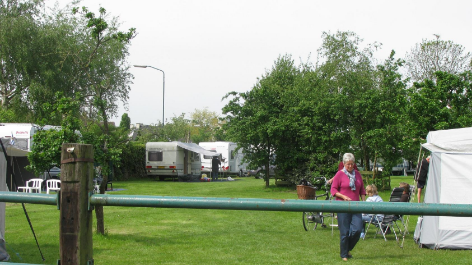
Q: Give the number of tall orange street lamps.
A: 0